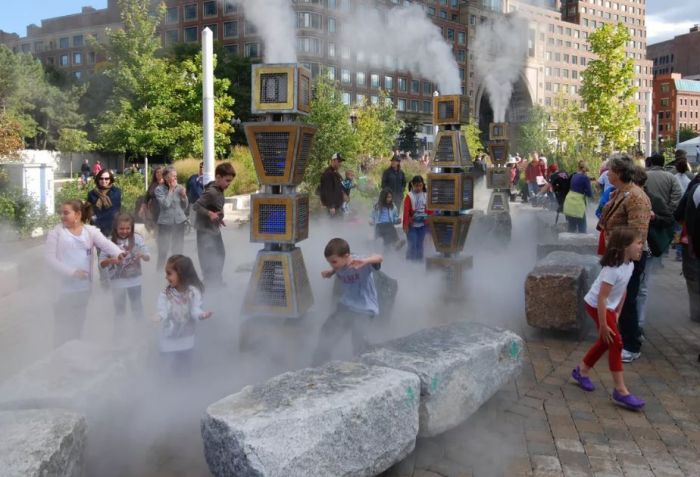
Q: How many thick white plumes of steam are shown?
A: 3